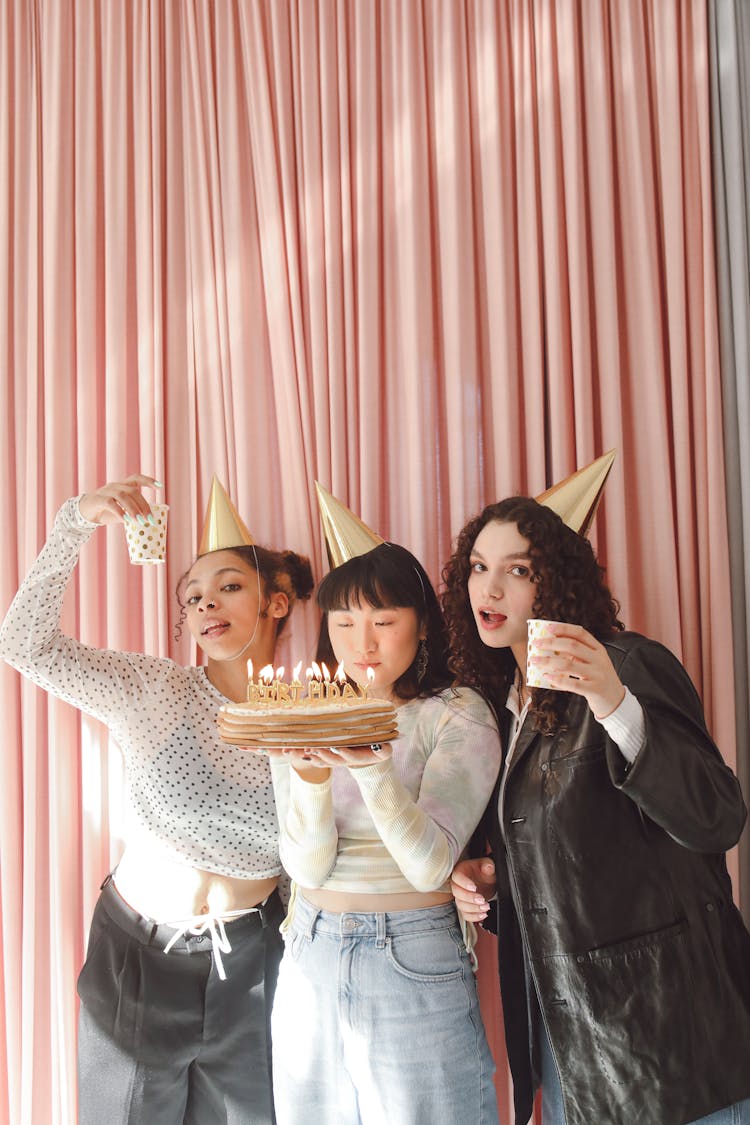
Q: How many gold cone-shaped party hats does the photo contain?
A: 3